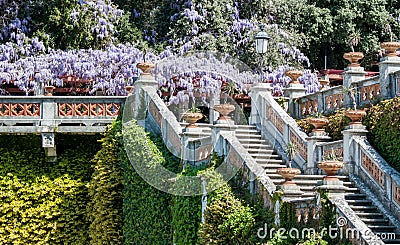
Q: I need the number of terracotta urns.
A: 13